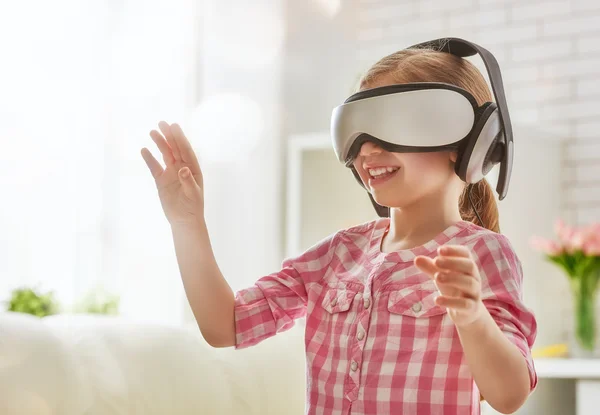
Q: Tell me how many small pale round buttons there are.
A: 5